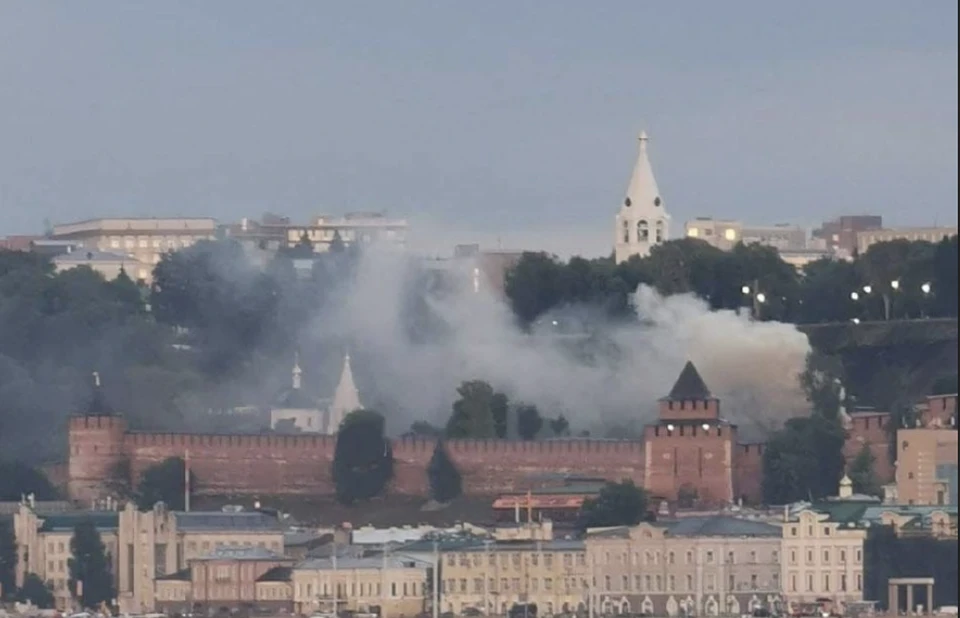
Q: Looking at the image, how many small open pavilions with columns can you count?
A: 1